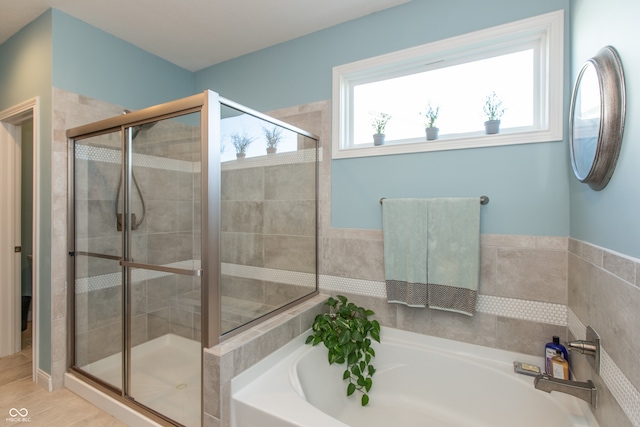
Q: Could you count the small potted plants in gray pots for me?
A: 3